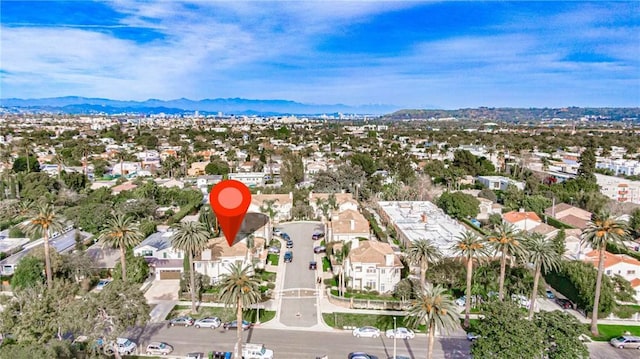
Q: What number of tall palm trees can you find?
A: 10